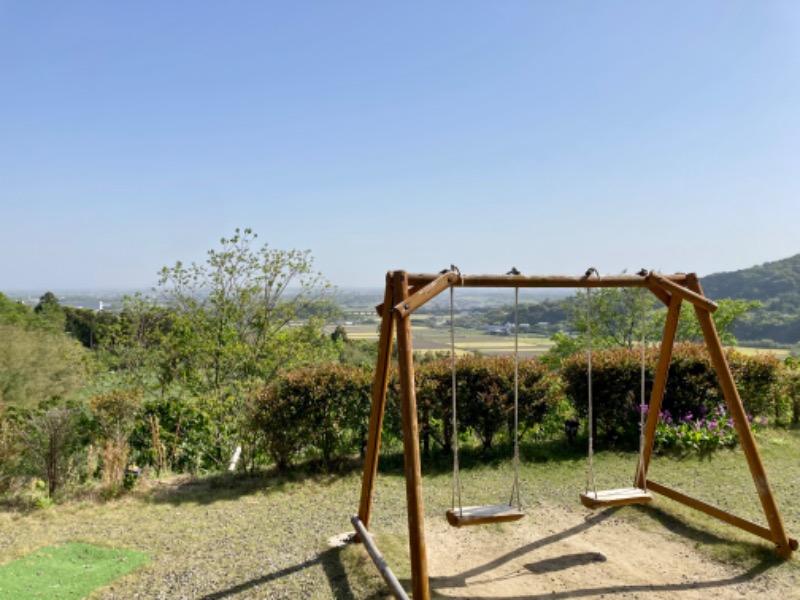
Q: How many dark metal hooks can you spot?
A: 4